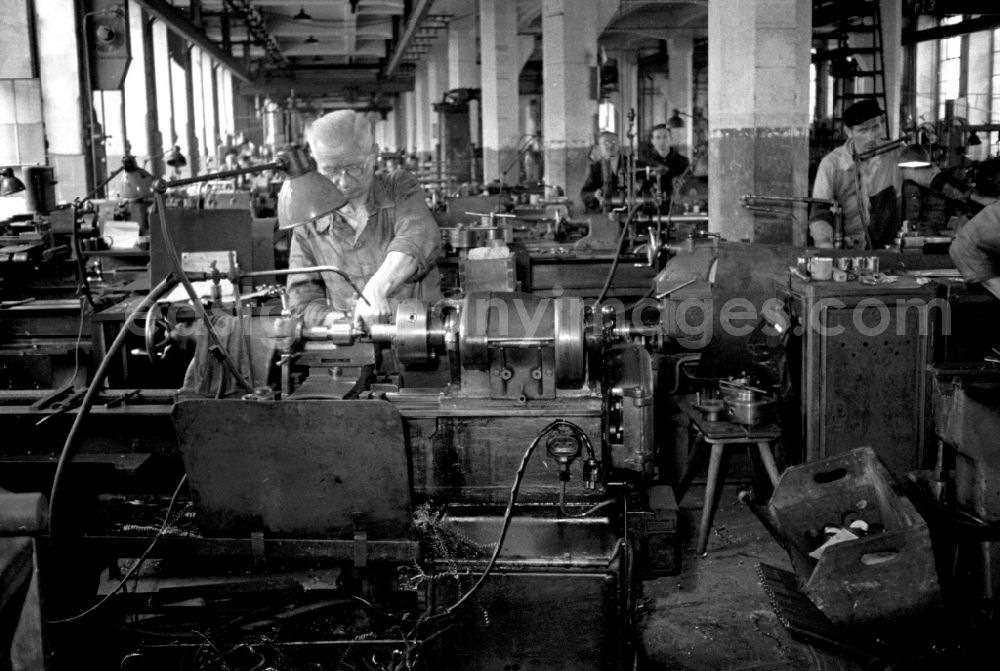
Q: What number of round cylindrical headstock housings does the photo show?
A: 1